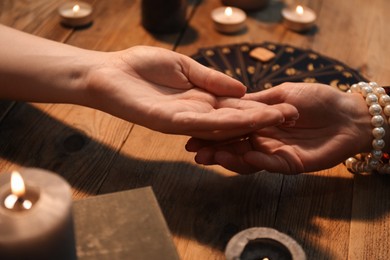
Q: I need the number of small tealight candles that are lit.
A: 3